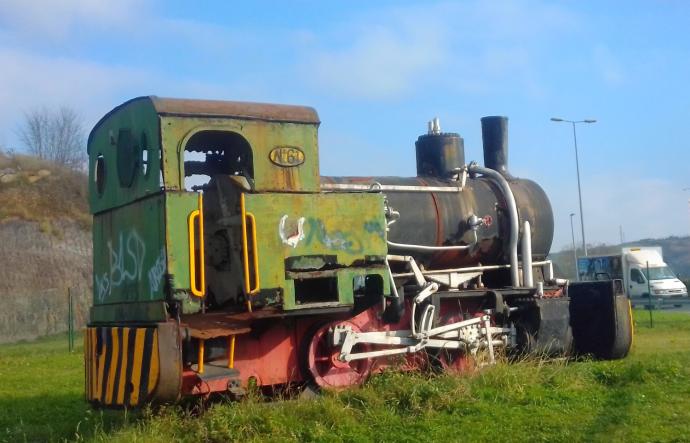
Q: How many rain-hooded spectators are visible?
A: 0